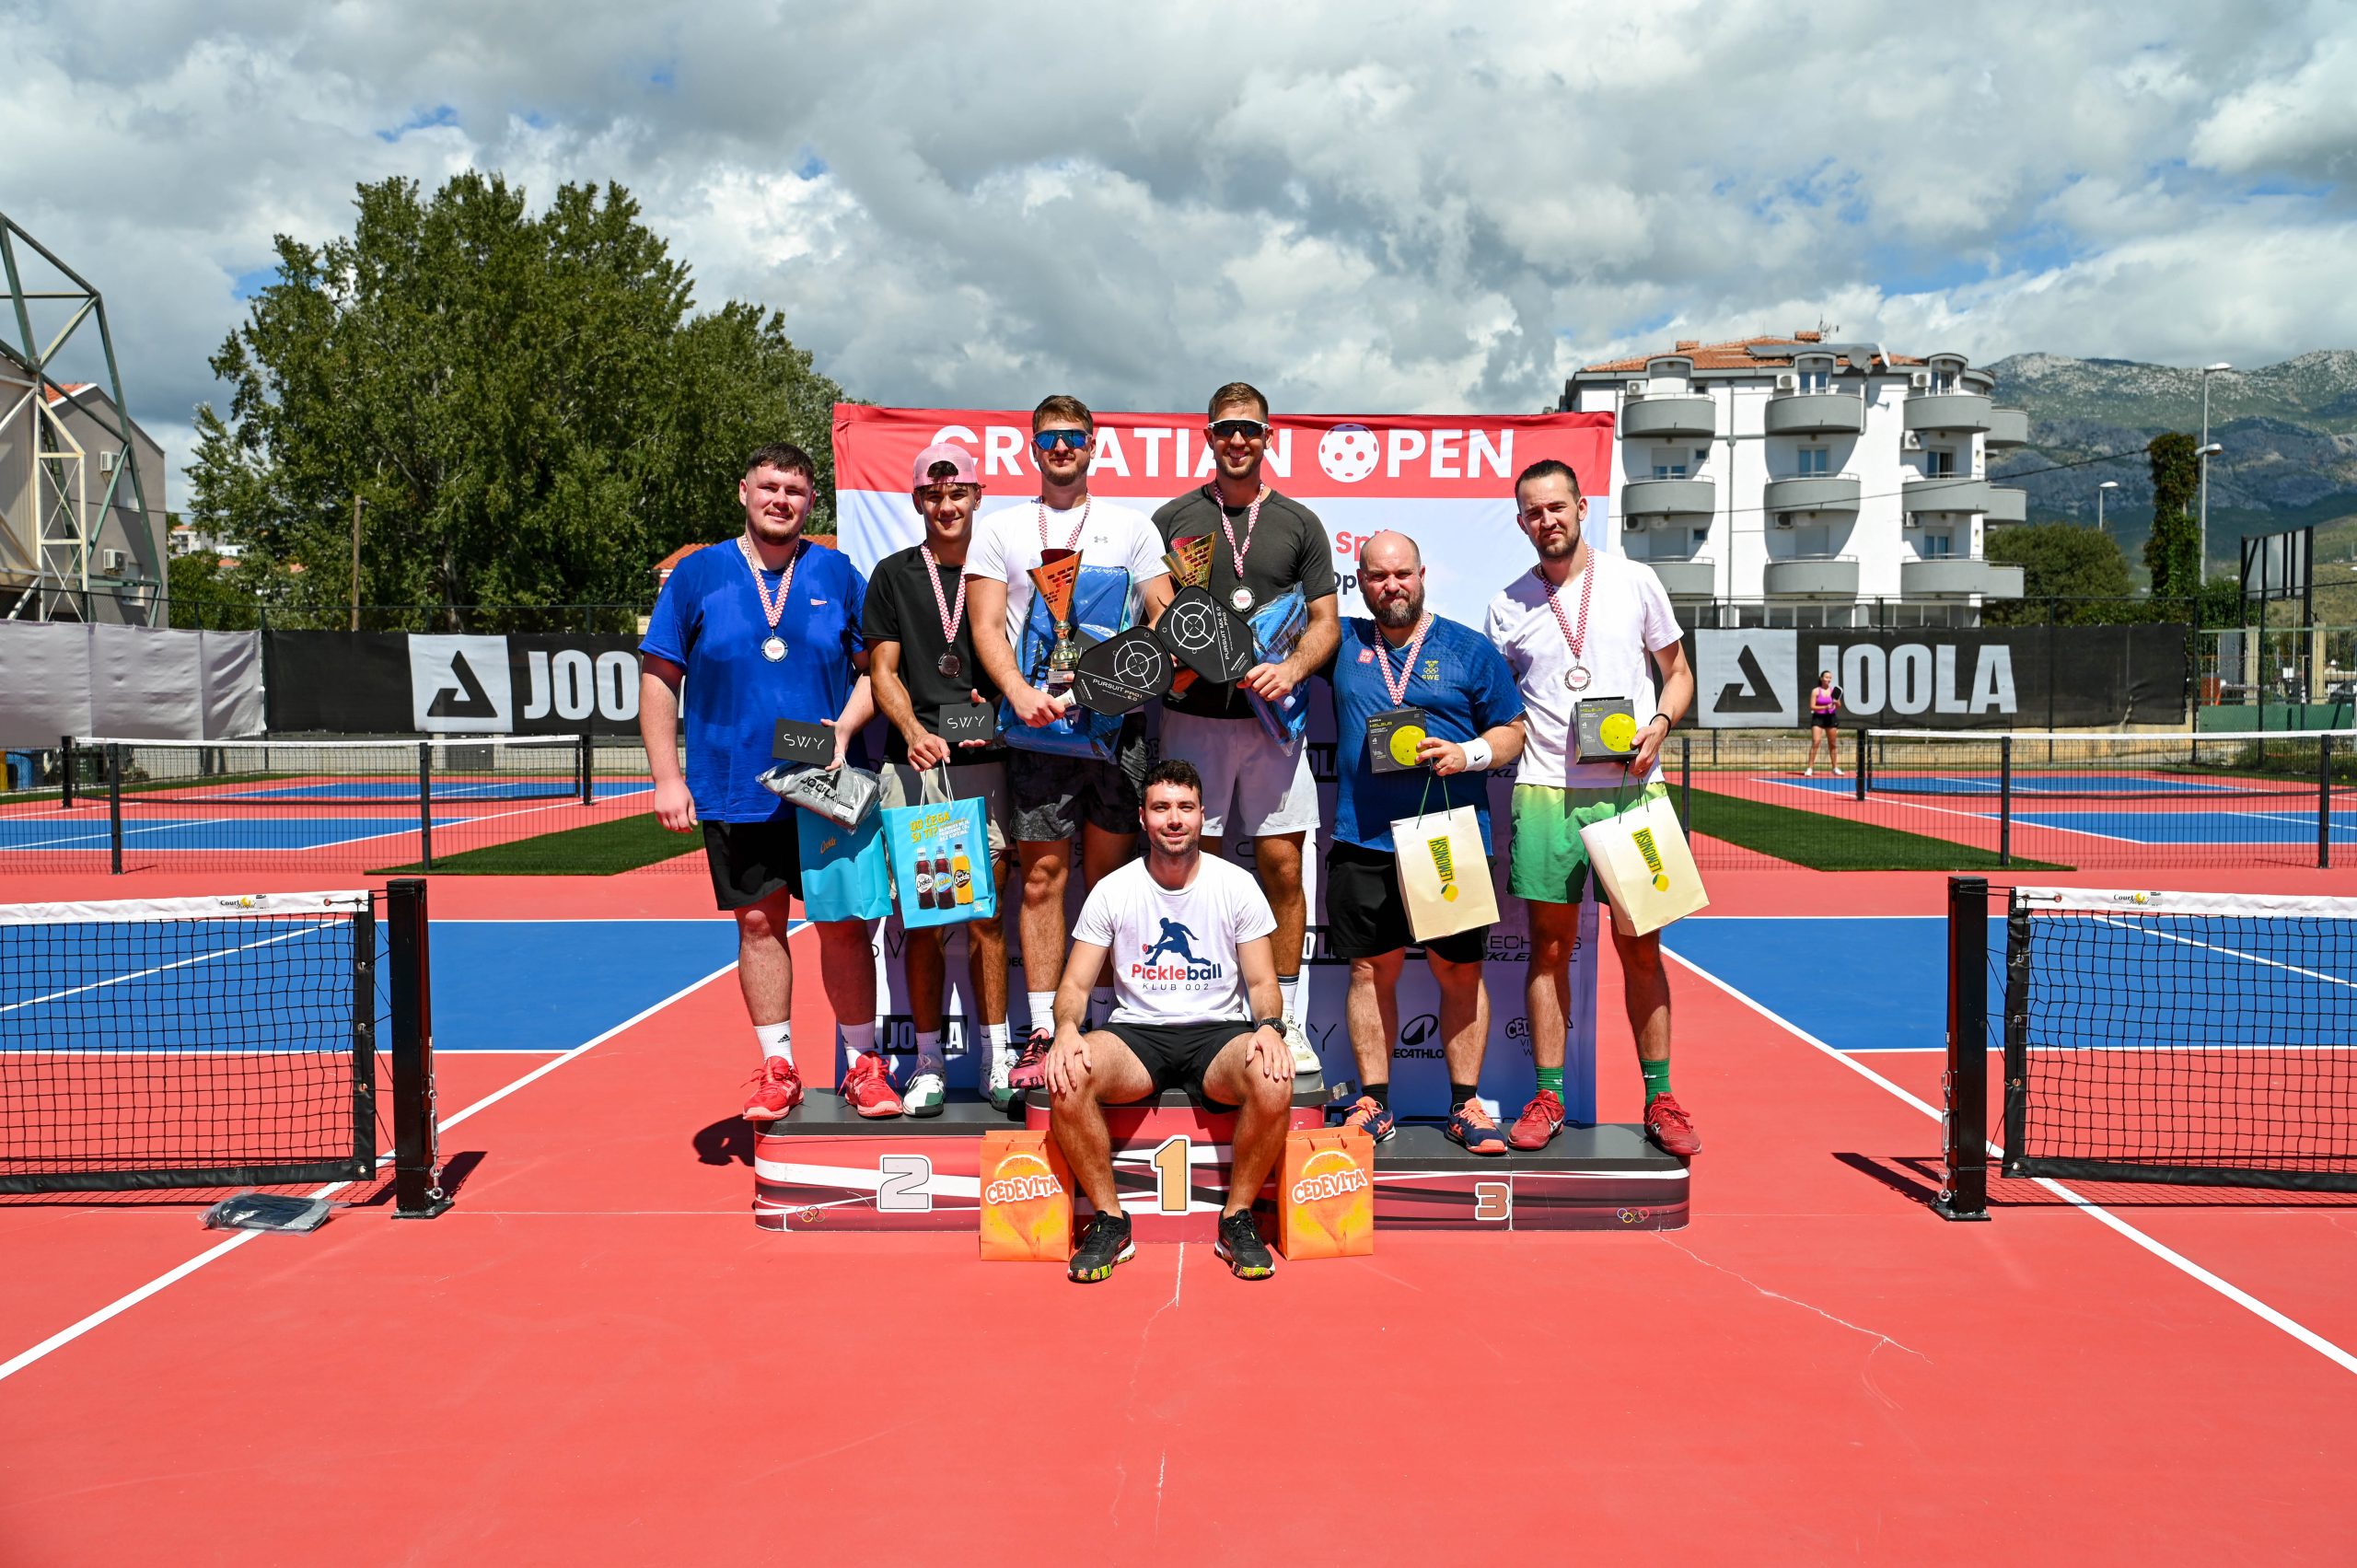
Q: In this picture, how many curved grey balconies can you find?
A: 12